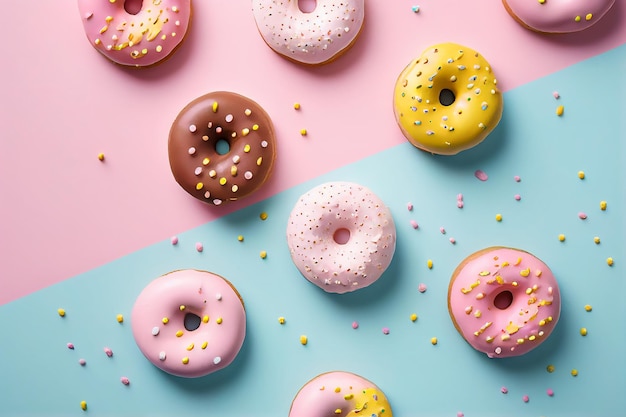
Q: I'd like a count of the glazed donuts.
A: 9